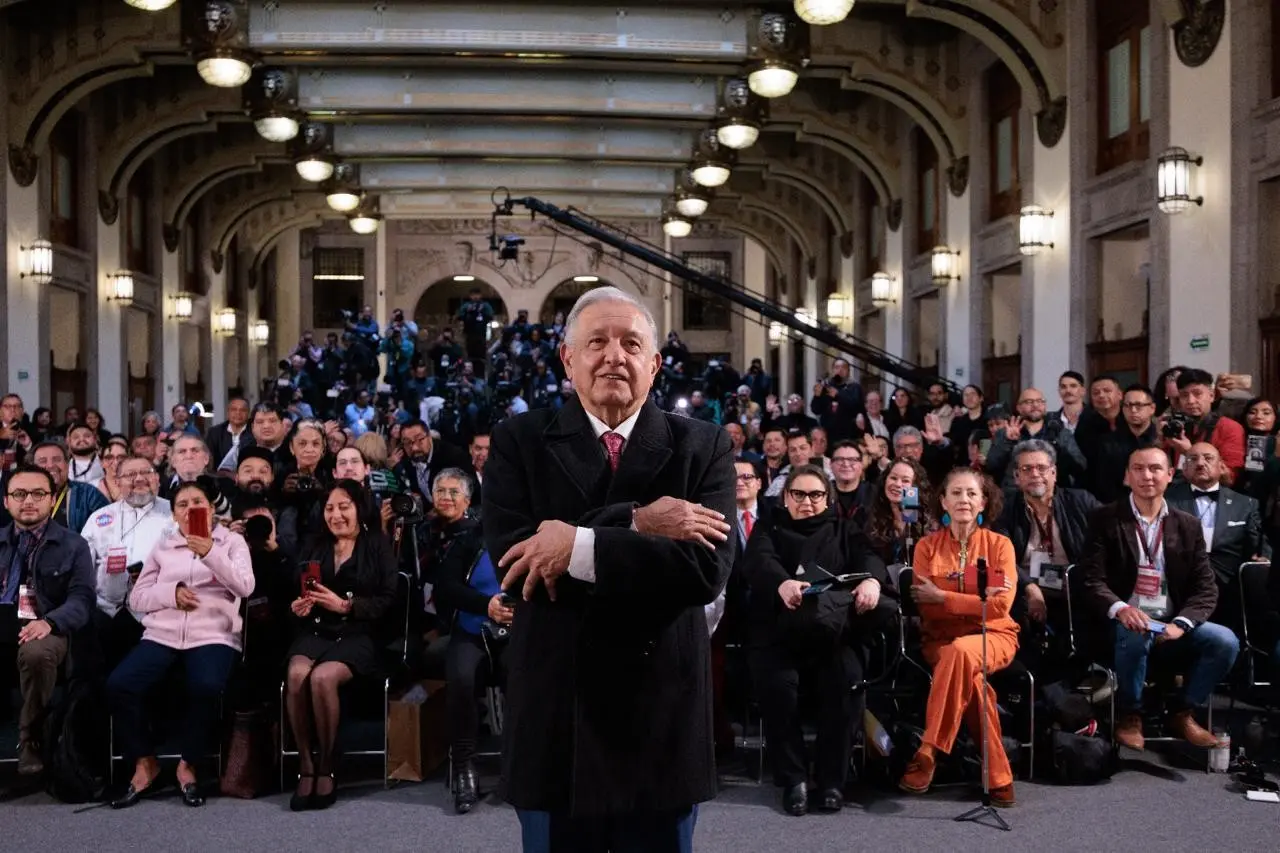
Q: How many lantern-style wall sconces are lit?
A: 12